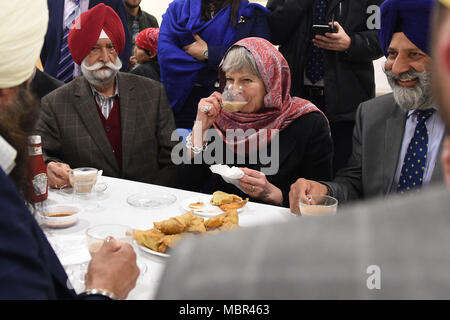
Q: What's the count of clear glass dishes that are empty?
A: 1